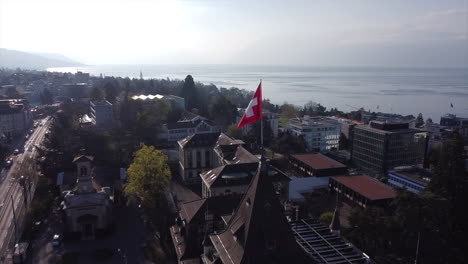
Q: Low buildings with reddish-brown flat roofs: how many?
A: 2